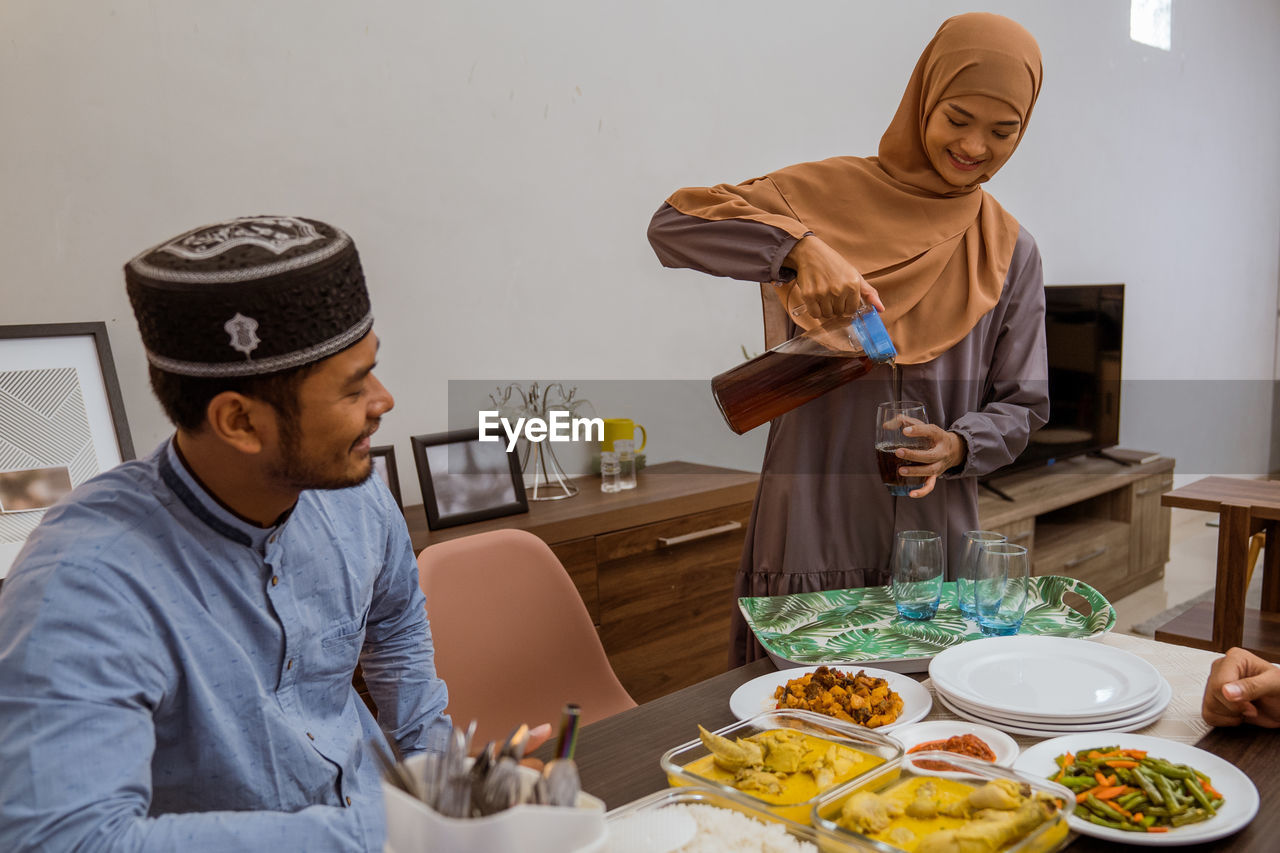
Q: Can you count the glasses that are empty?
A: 3